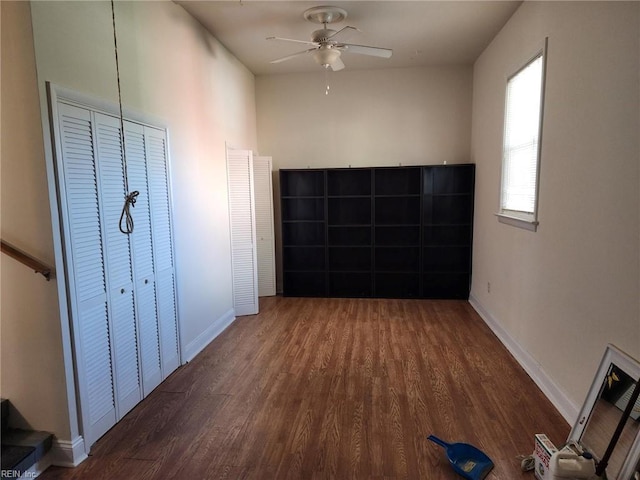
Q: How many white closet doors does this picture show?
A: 6